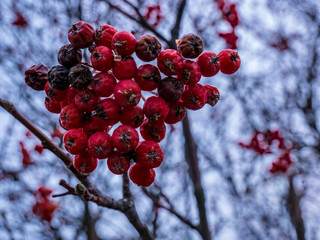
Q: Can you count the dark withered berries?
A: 7